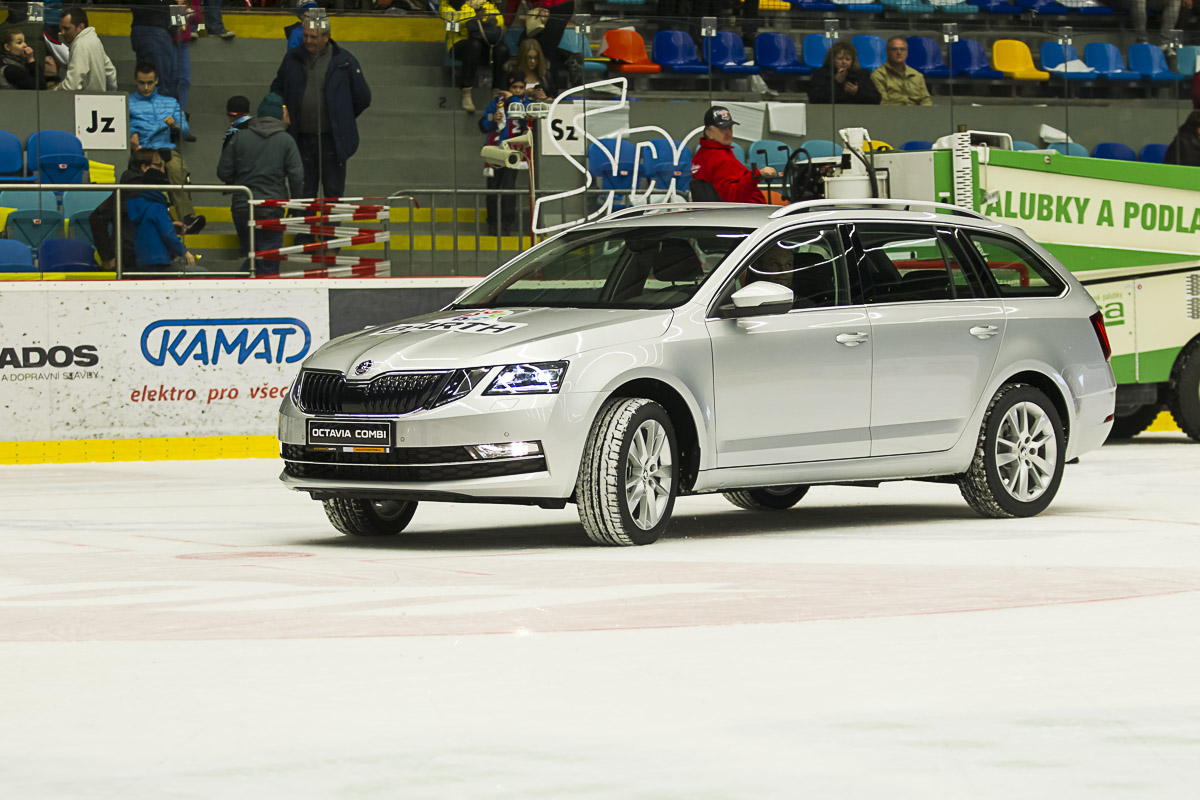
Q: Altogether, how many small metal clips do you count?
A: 10